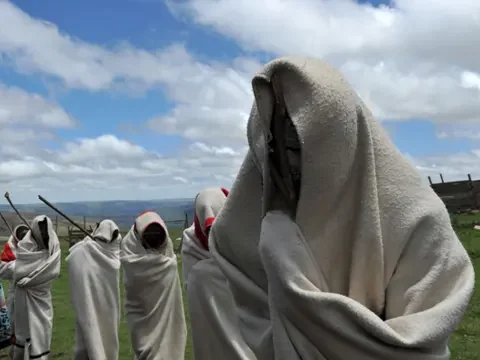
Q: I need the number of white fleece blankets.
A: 6